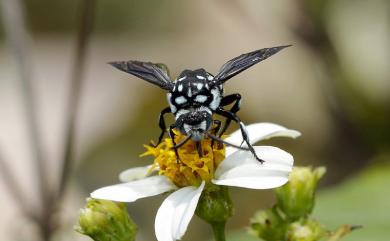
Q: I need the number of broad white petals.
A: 5